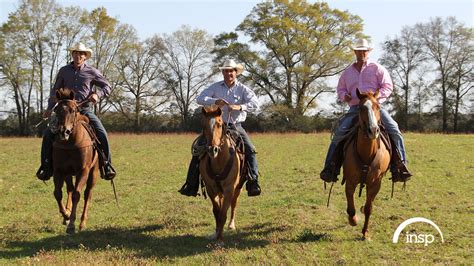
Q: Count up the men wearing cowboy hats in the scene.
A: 3